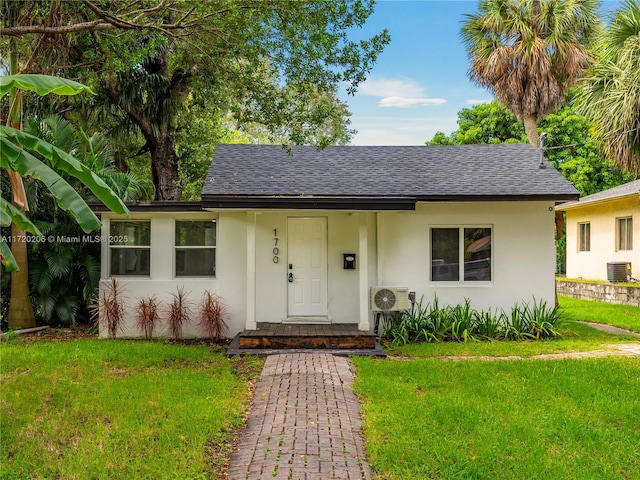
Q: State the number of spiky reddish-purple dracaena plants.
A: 4